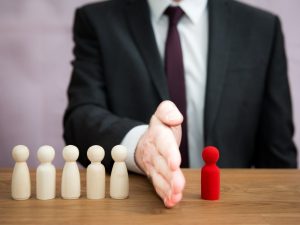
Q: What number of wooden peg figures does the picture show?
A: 6